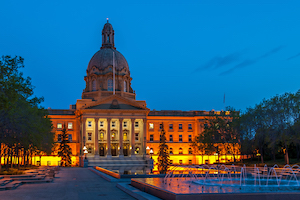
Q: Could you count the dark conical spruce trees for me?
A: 2